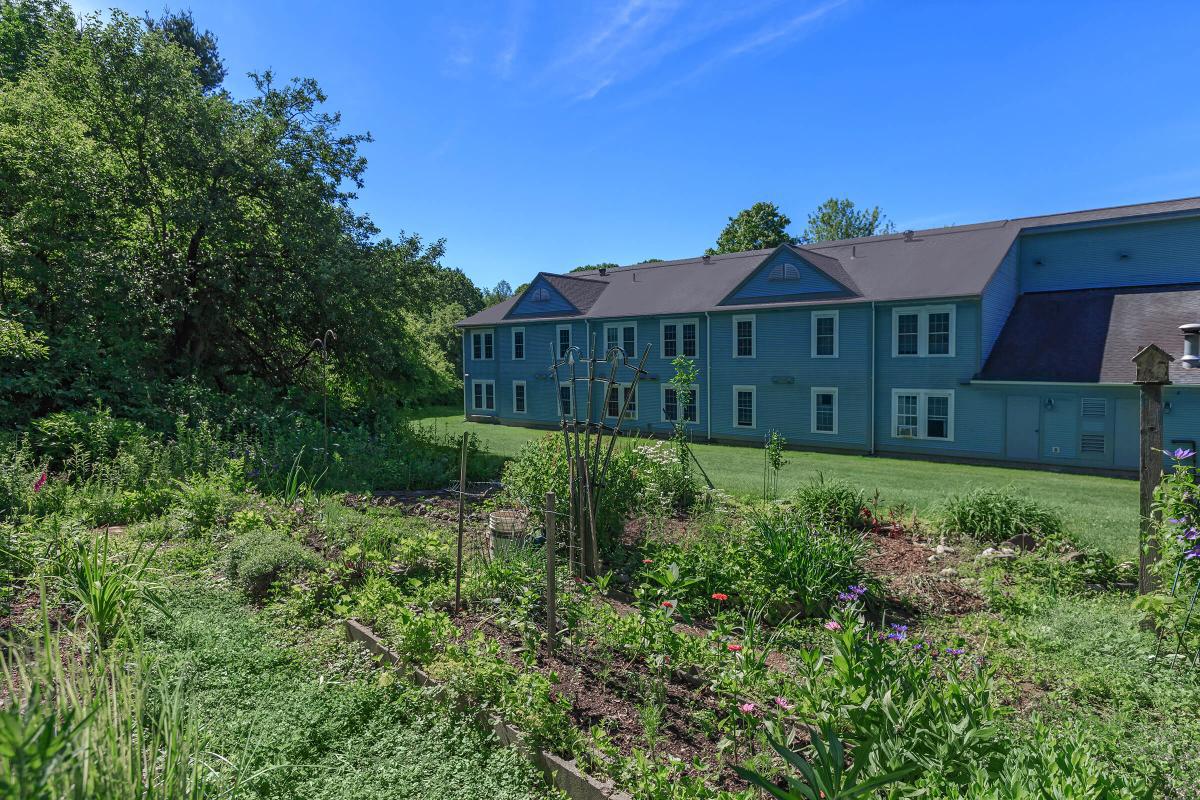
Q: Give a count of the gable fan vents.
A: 2